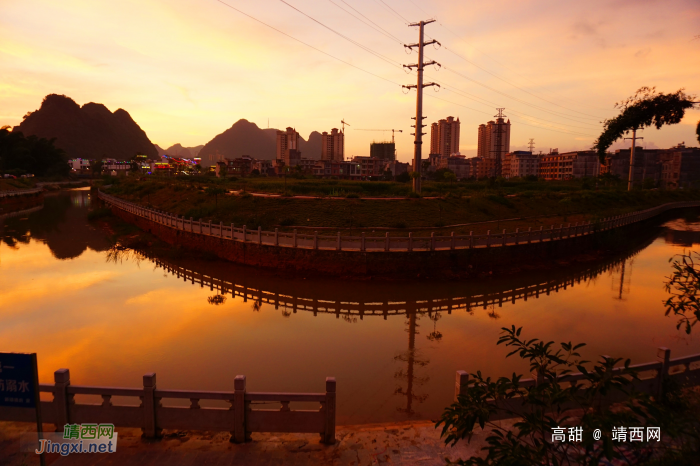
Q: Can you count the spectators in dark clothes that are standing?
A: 0